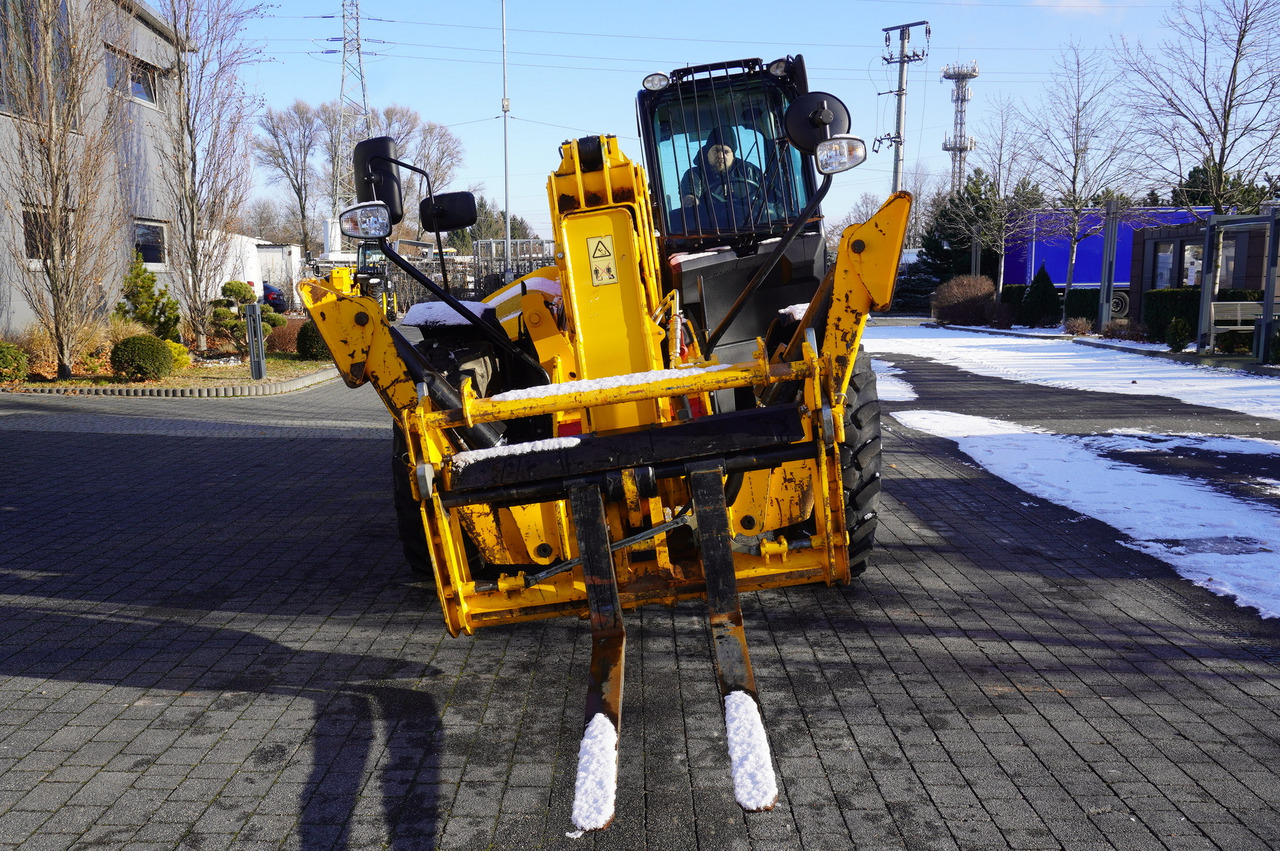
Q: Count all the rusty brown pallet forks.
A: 2